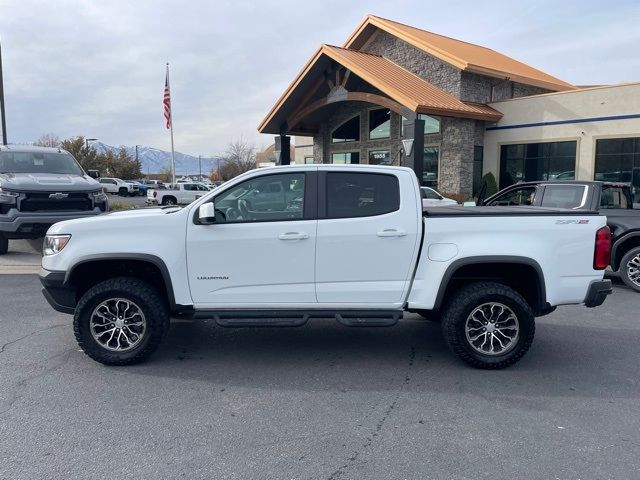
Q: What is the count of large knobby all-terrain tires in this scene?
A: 2